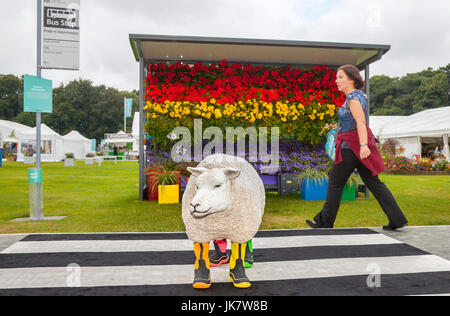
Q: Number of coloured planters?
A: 4